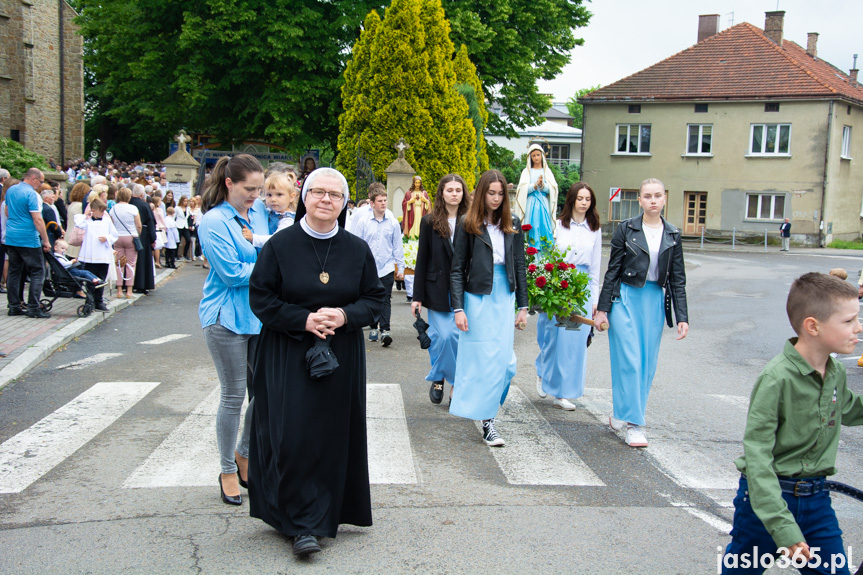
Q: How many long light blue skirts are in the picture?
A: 4